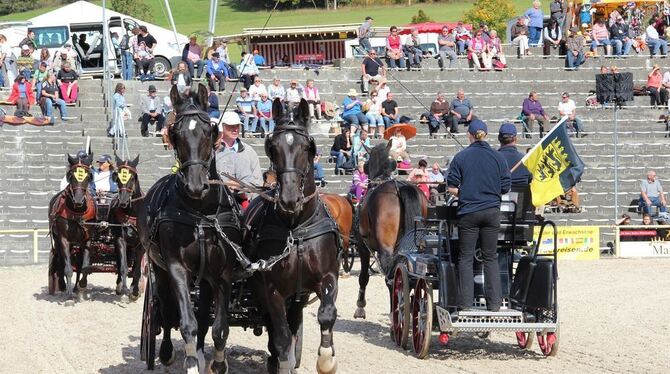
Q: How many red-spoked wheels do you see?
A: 4